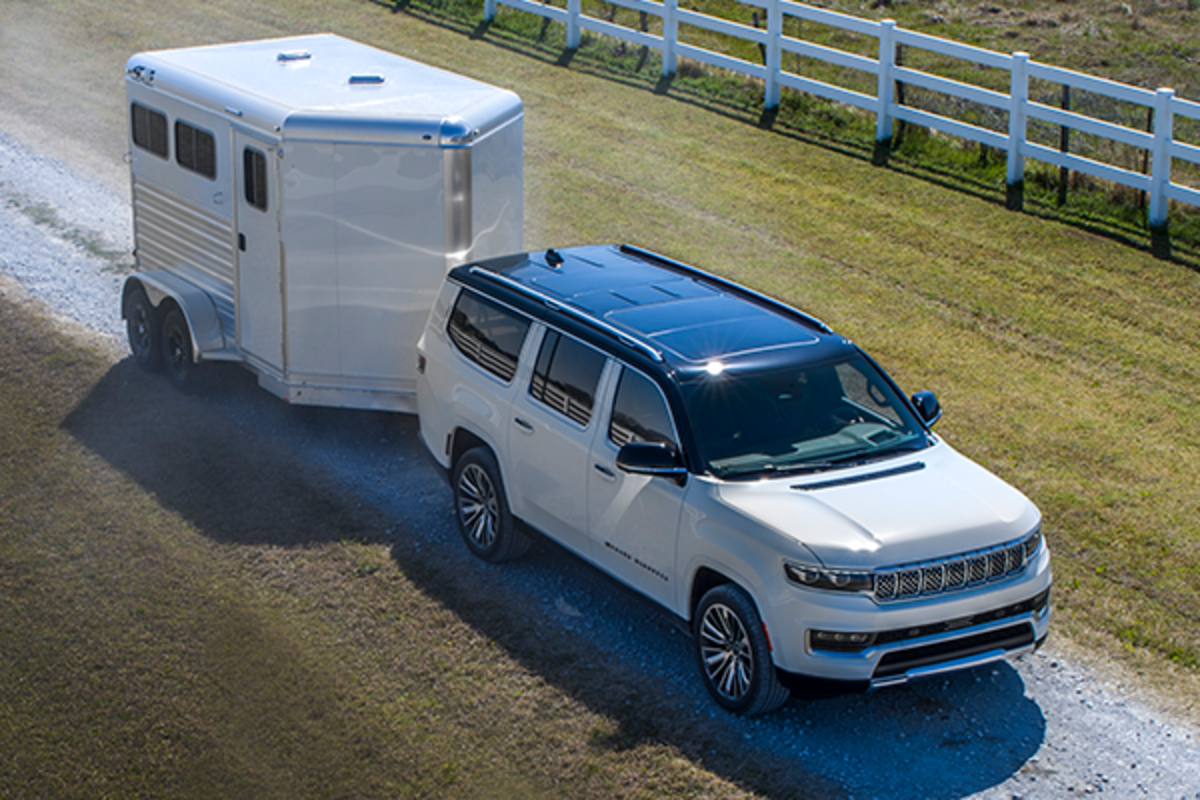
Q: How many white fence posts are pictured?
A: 7